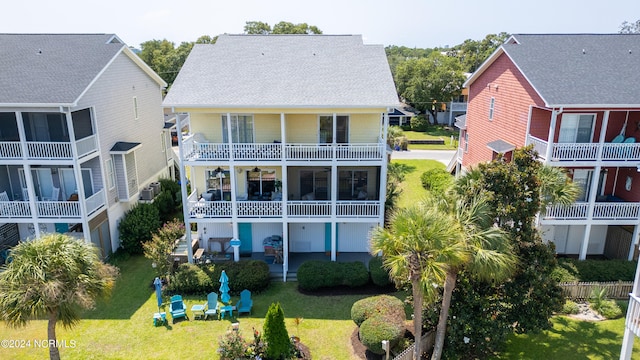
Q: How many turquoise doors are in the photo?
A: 3